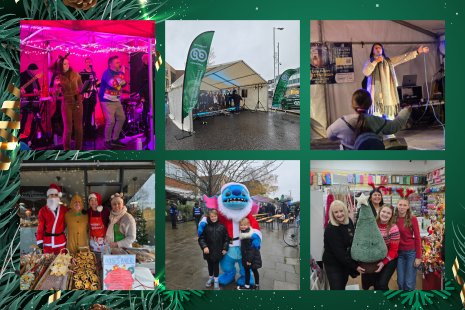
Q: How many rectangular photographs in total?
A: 6